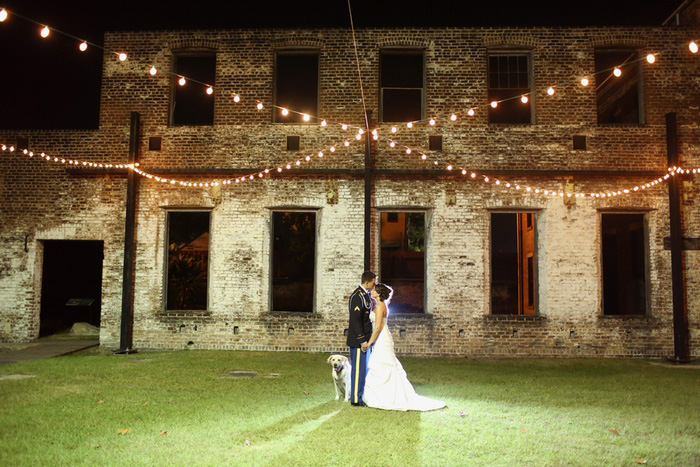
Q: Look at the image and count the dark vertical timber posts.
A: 3